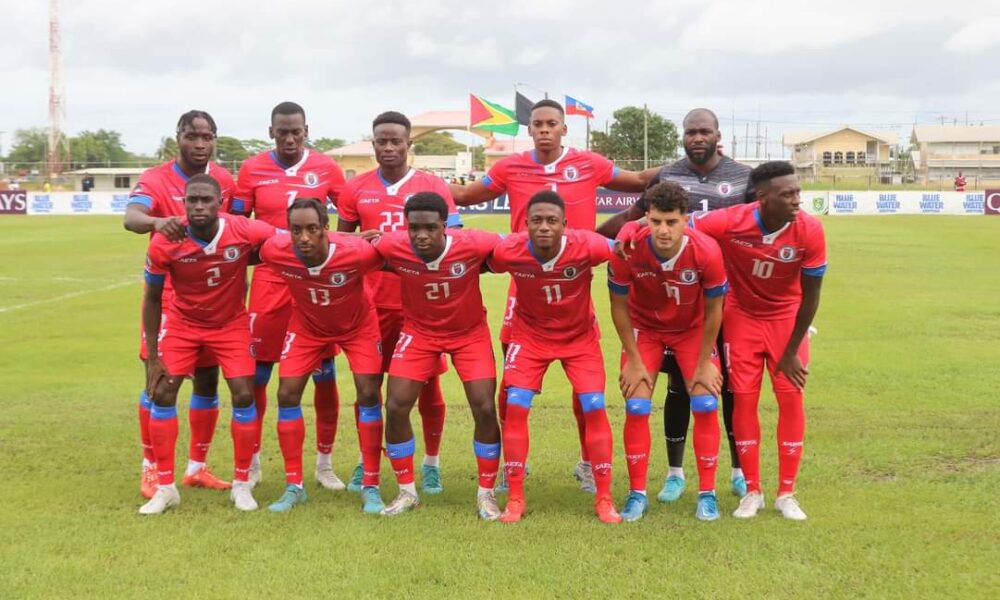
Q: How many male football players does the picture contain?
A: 11